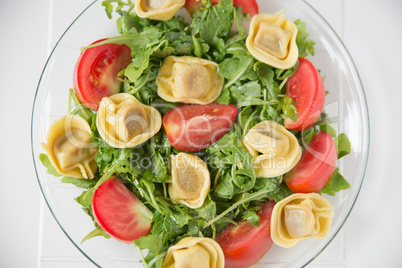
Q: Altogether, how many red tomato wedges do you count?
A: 7